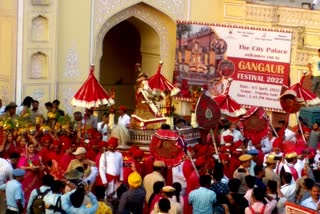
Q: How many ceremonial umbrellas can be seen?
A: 4